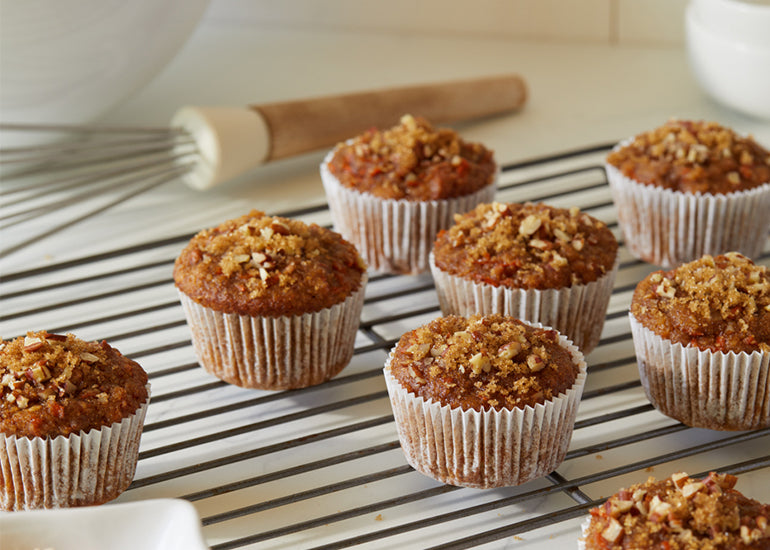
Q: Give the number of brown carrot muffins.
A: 8